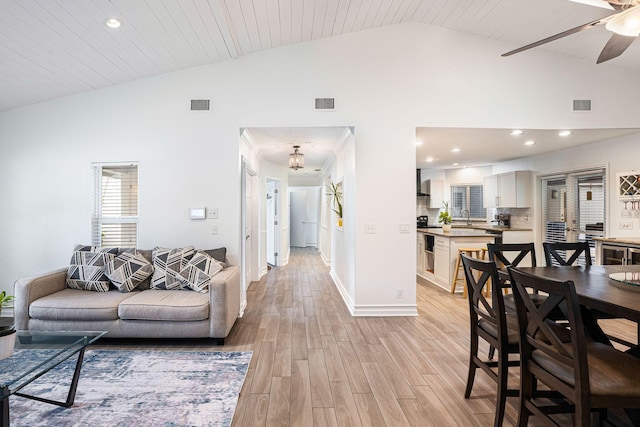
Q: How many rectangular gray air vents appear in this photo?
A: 3